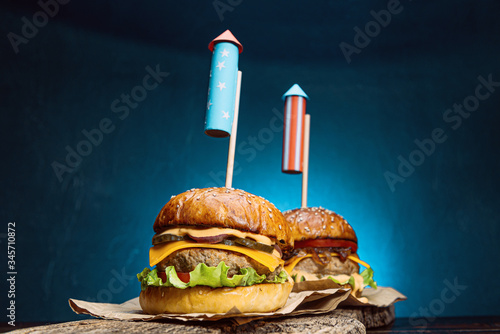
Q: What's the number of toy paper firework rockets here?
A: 2